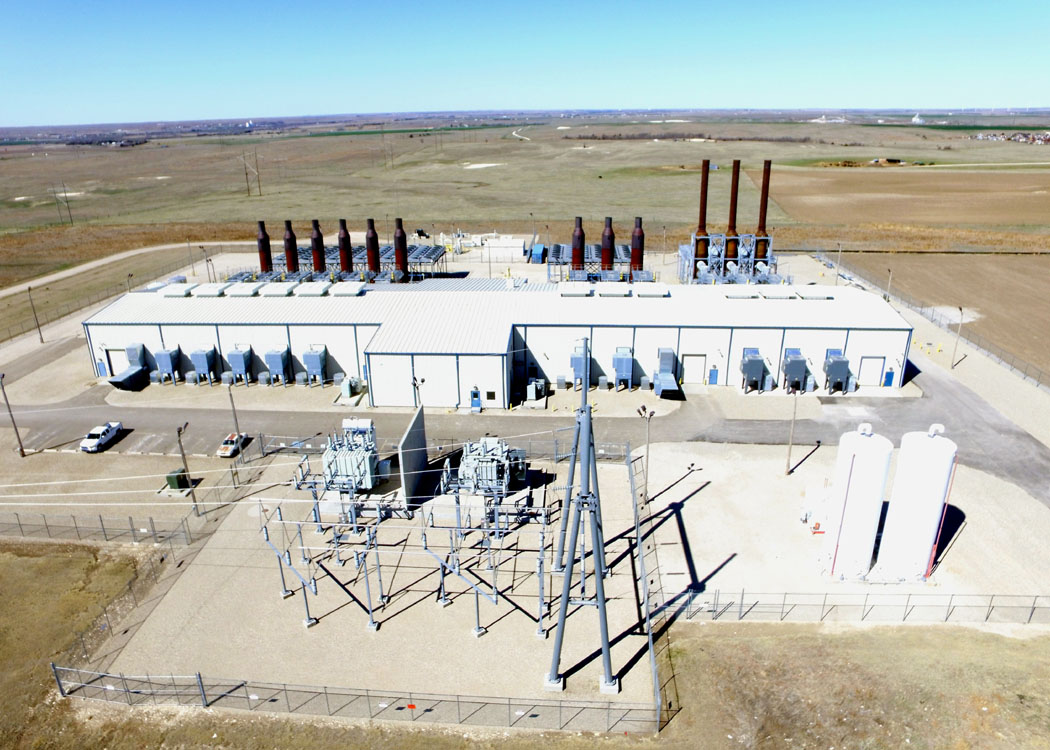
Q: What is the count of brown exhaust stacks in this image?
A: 12